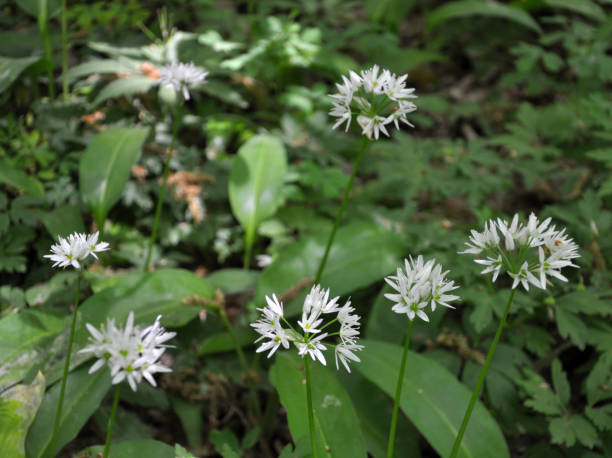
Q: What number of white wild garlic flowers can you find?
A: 7